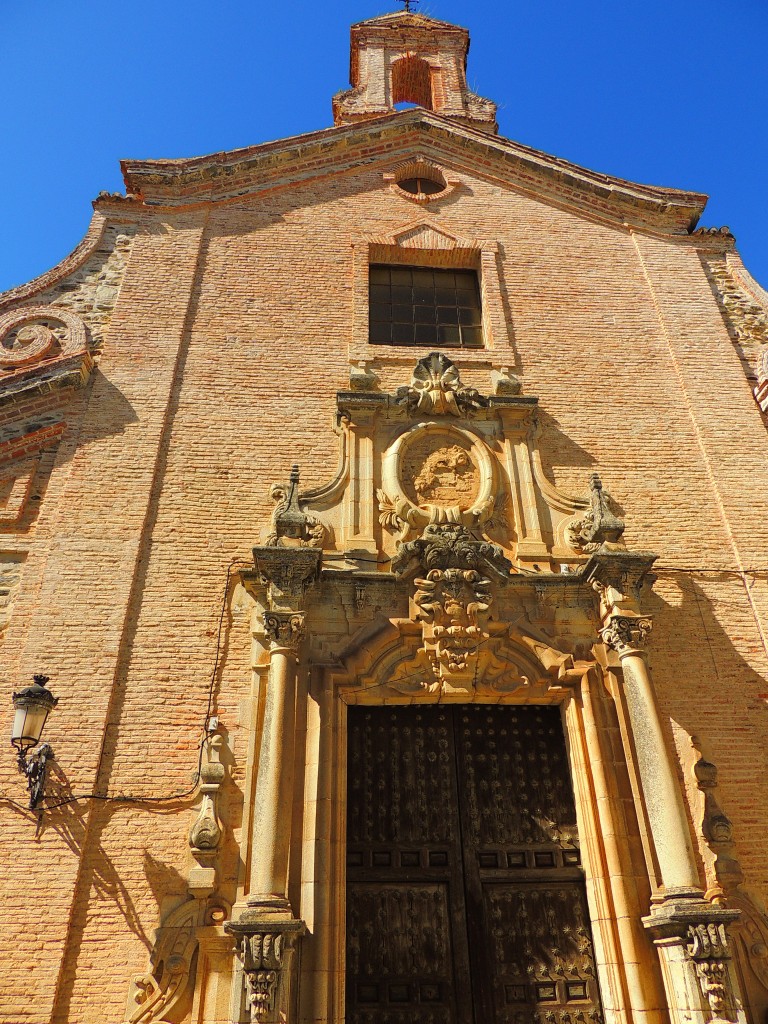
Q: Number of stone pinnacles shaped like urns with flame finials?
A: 2